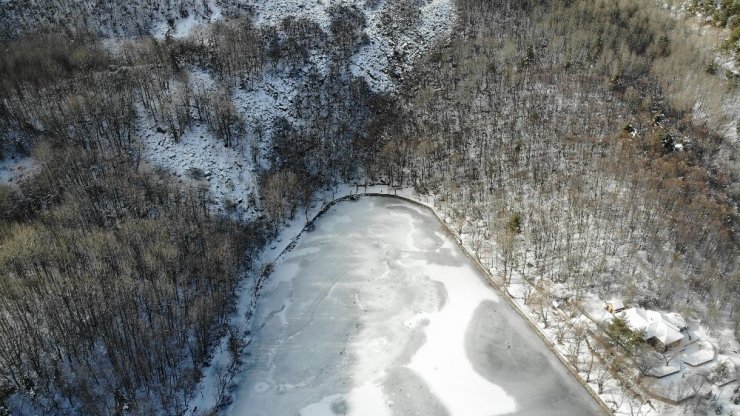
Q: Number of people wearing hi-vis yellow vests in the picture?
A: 0